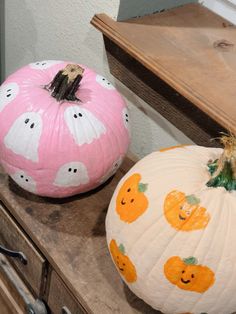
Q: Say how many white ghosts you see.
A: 9